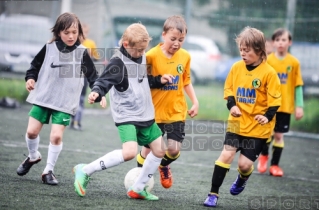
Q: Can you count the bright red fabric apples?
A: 0